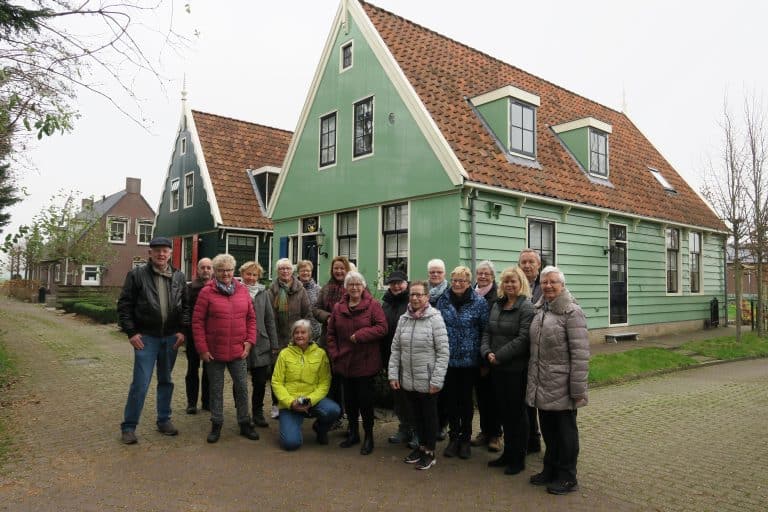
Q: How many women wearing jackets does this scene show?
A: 14